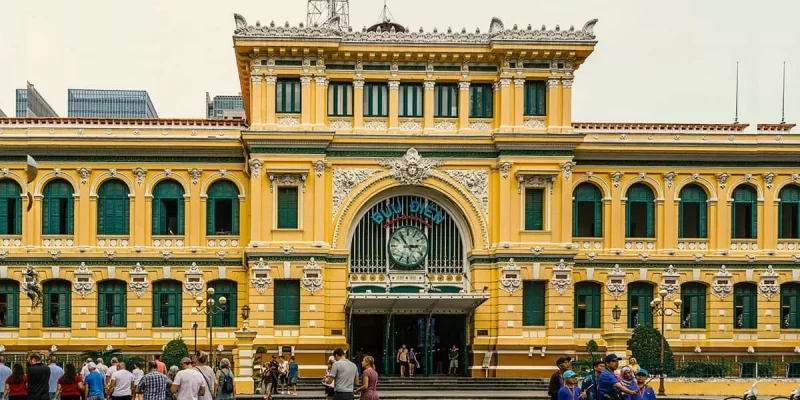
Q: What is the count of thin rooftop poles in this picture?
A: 2